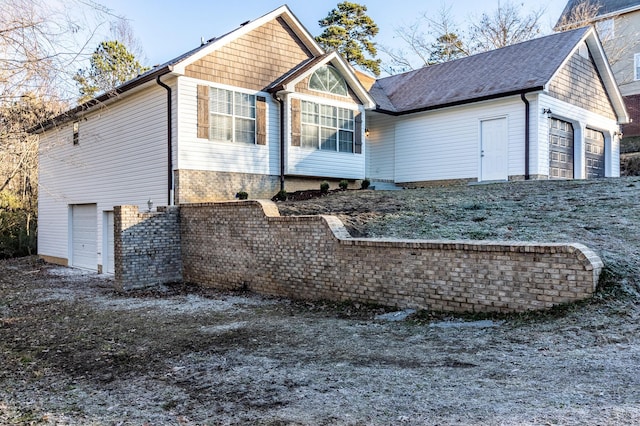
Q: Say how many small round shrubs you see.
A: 5